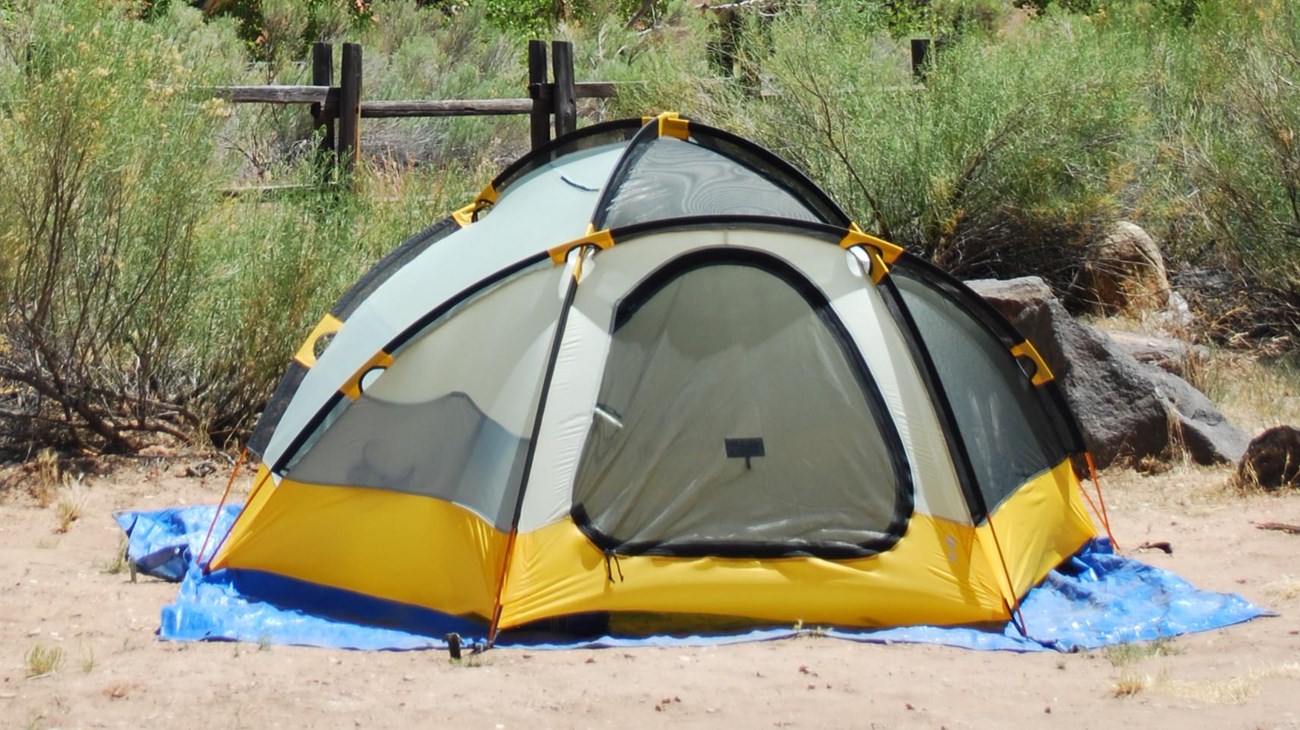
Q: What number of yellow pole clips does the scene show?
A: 7